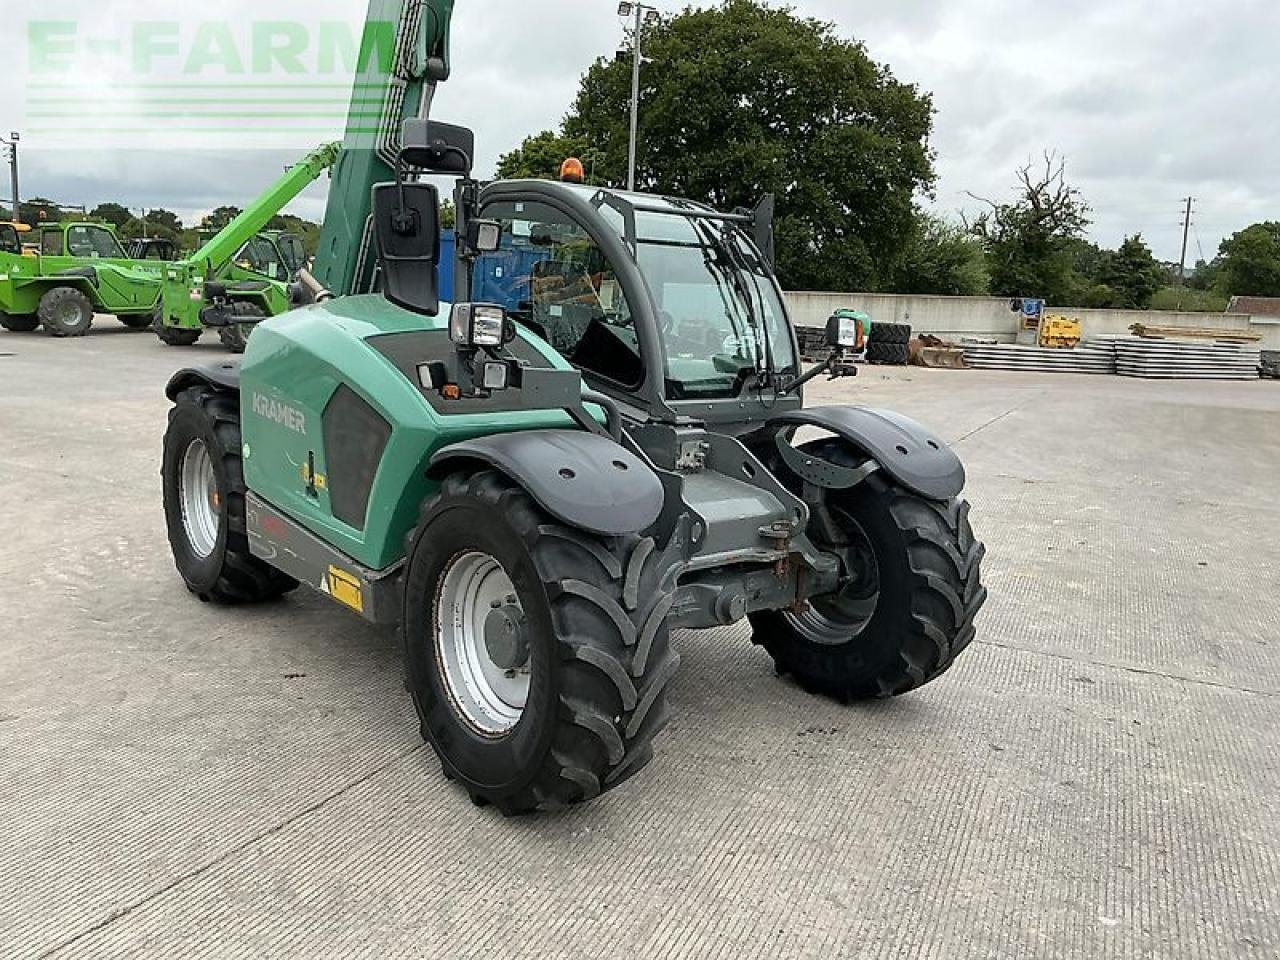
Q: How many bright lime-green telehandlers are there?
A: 2